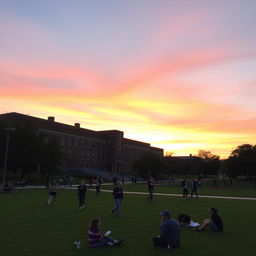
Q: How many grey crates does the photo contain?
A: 0